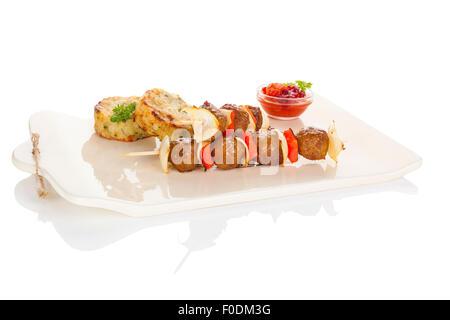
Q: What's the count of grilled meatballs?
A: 7